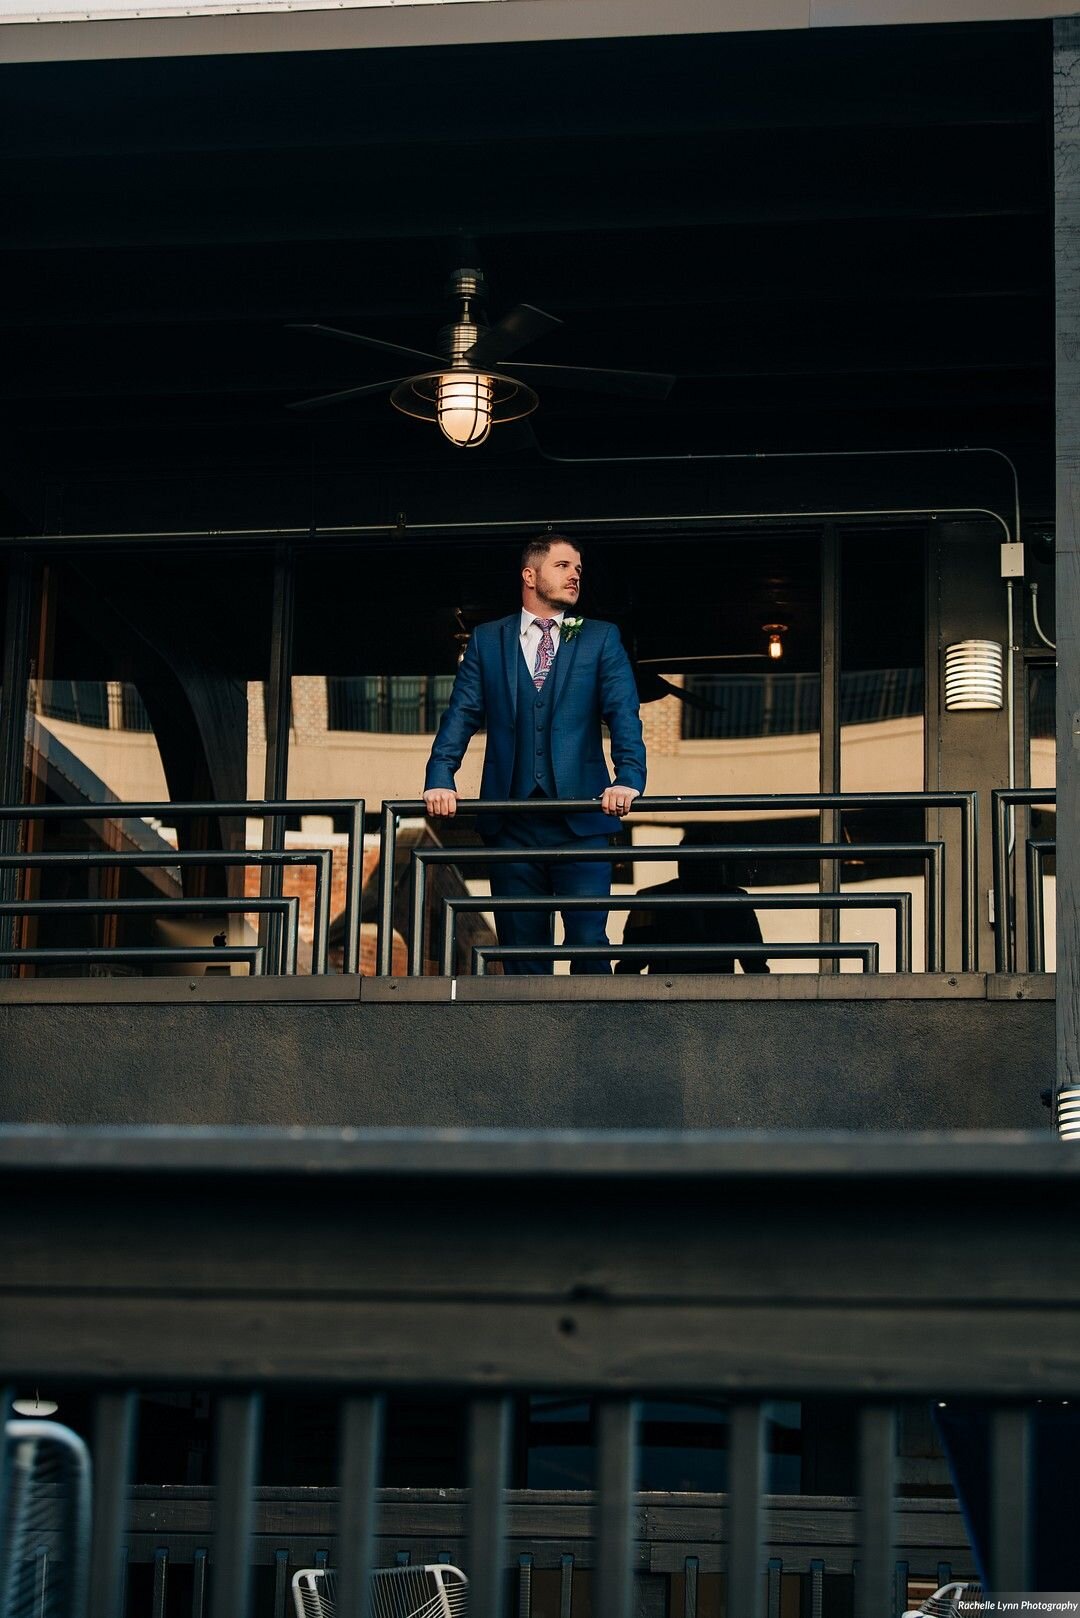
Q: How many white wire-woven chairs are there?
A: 3